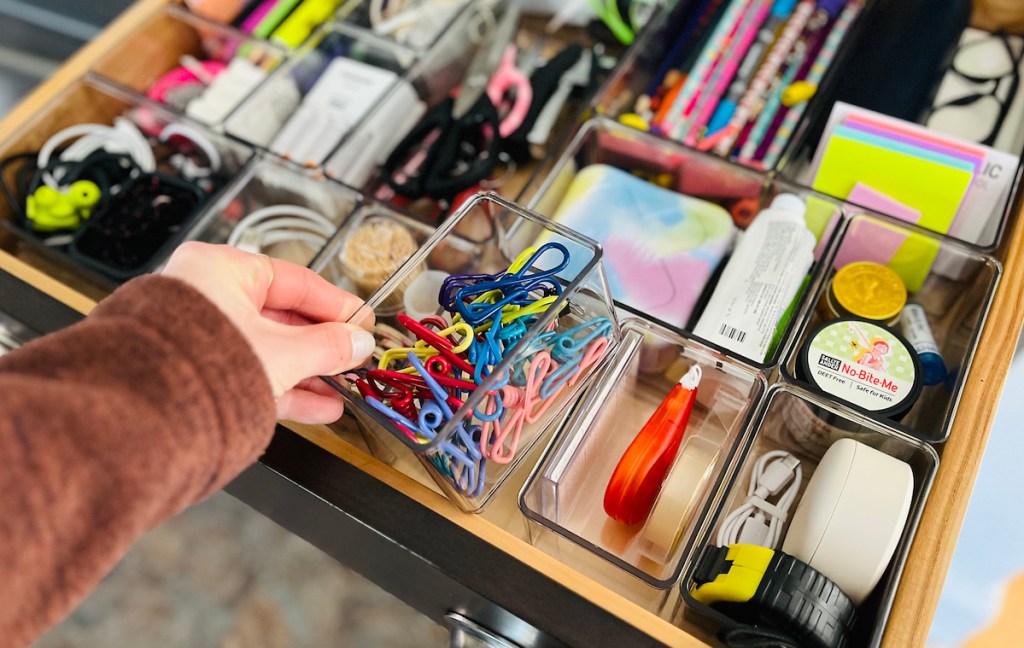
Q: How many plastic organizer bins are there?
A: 15